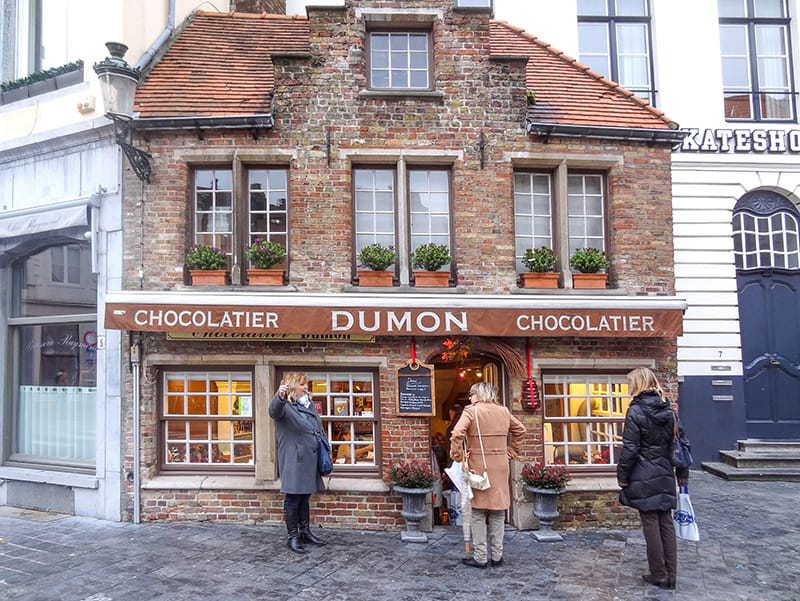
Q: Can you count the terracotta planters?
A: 6